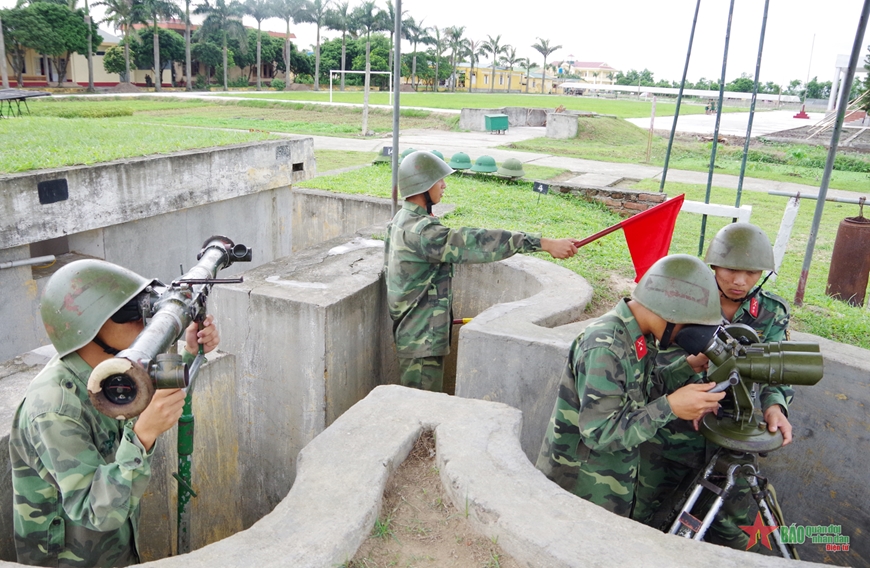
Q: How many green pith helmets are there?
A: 6